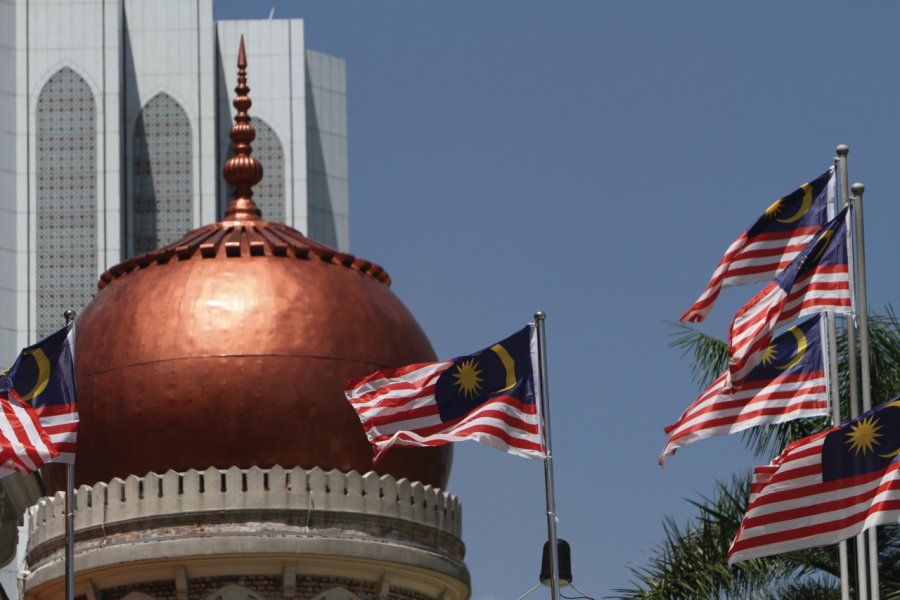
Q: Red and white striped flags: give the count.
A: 6